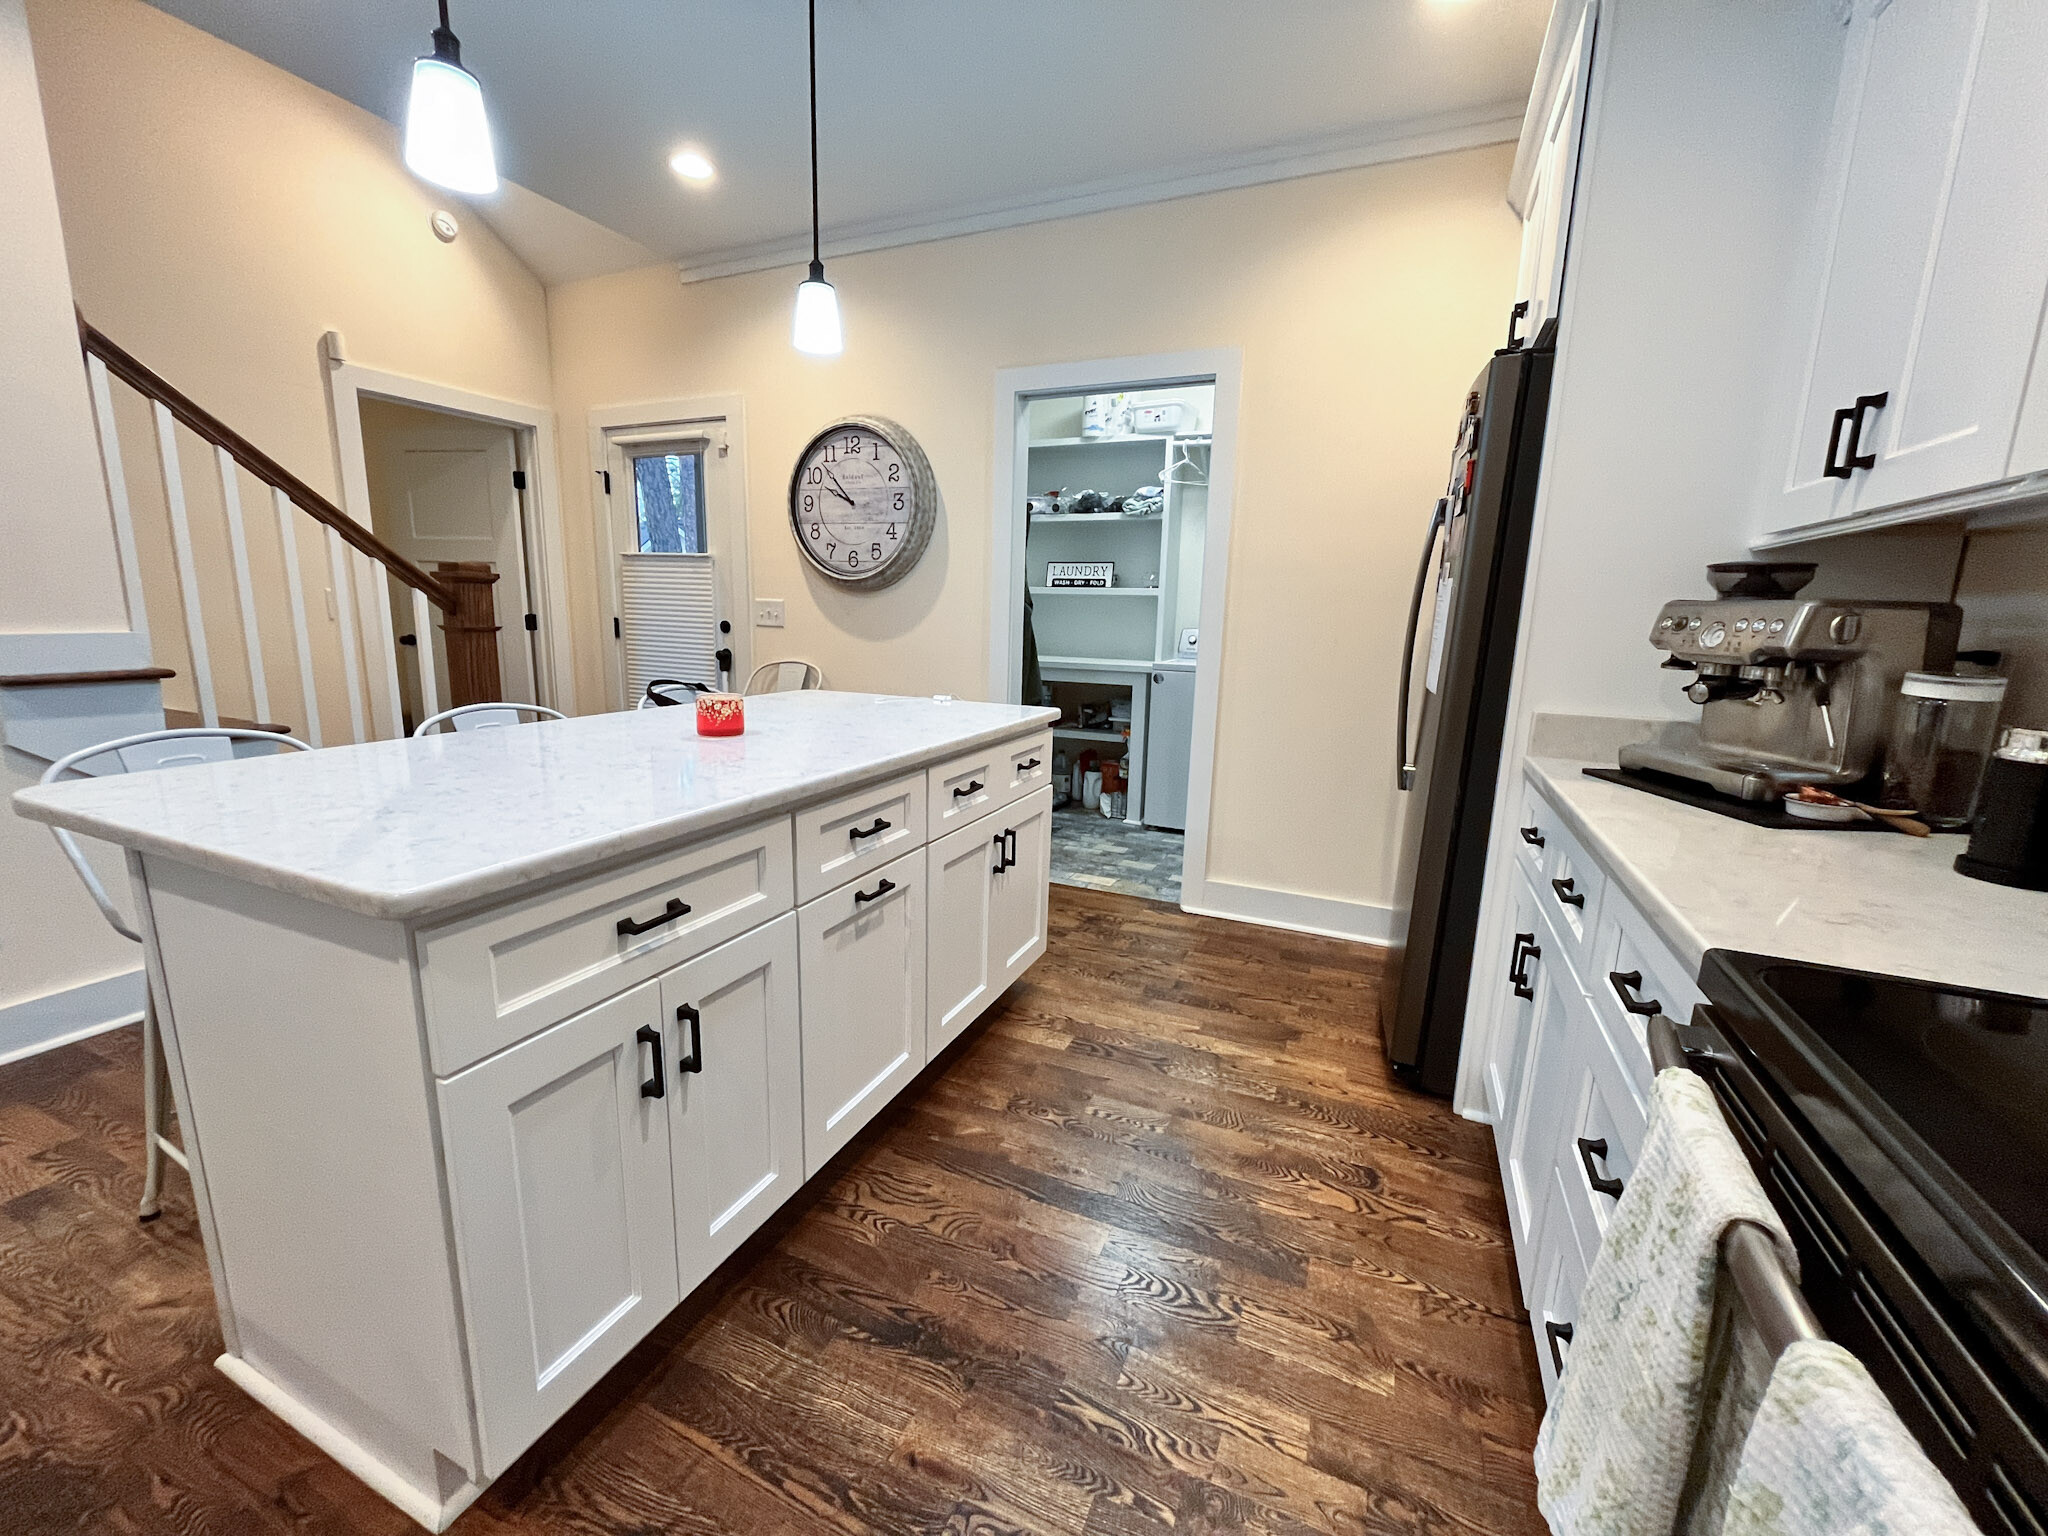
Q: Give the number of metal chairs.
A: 4